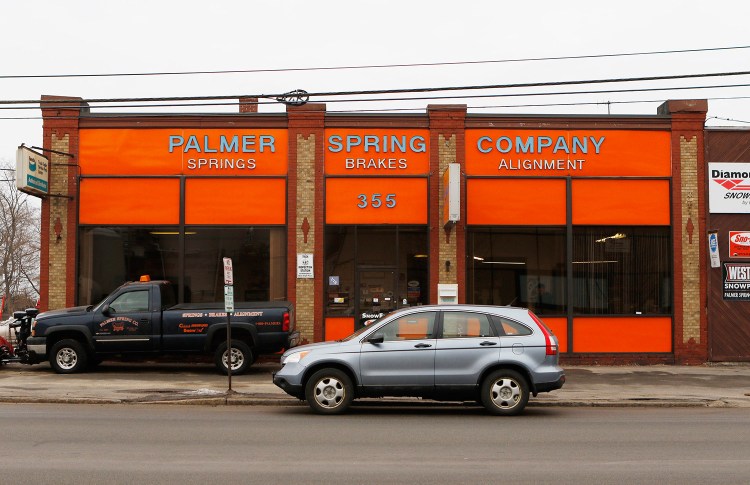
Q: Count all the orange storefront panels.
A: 11